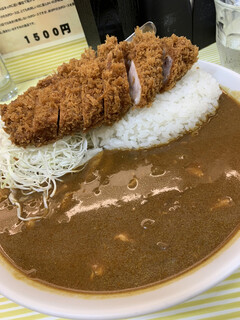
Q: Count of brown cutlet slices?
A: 7